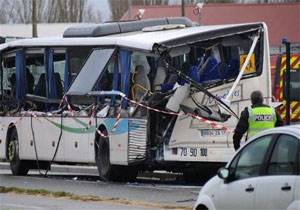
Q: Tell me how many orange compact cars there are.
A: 0